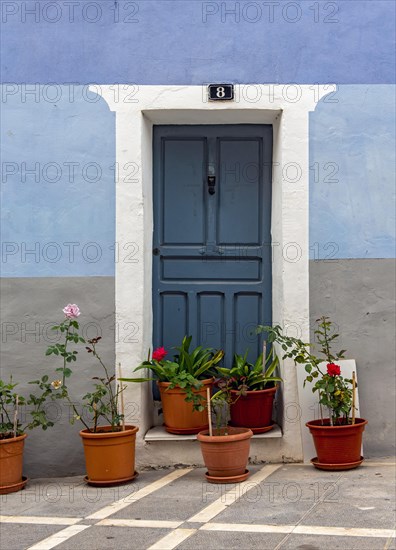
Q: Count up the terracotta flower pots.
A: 6